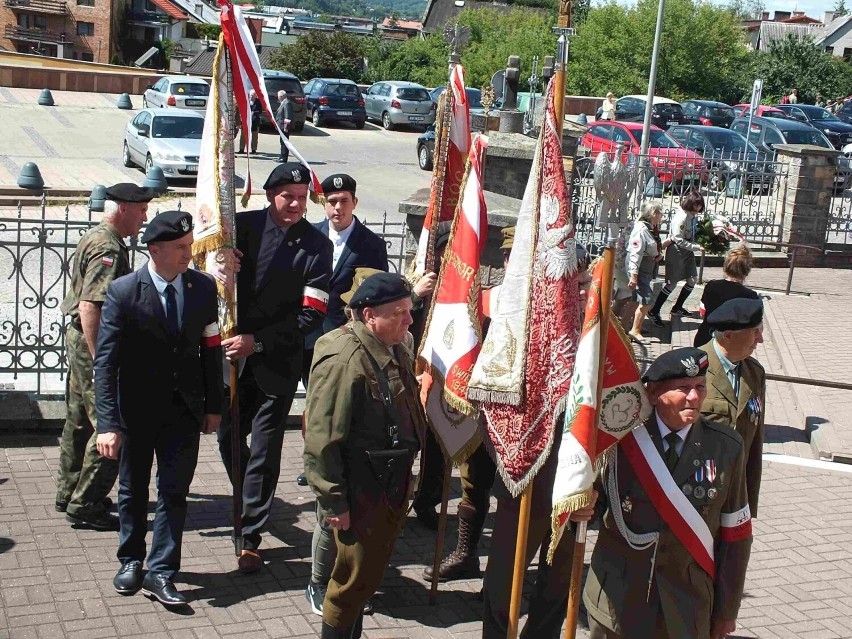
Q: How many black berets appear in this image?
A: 7